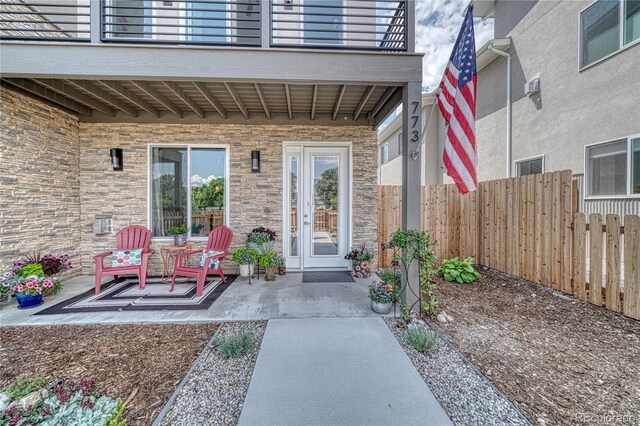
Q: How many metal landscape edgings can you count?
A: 2